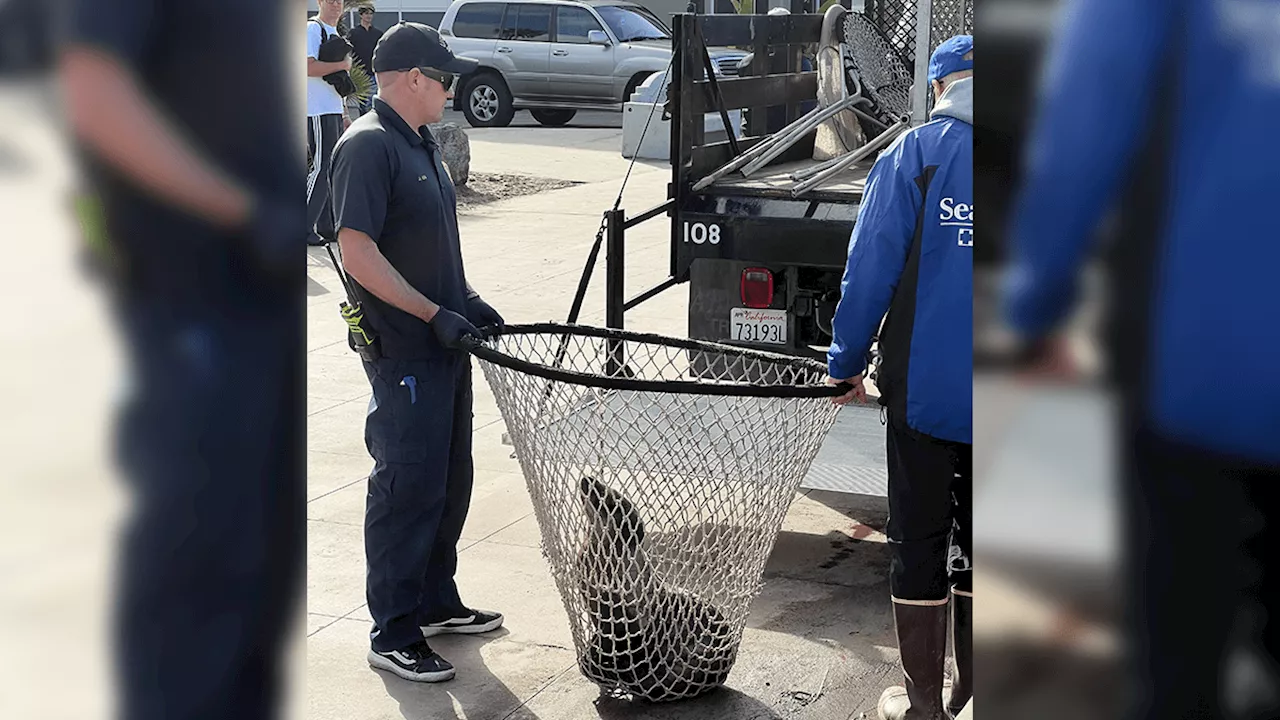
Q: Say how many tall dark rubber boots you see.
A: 2